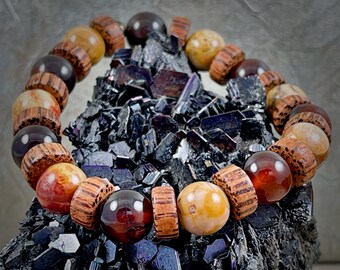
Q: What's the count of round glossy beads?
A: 14